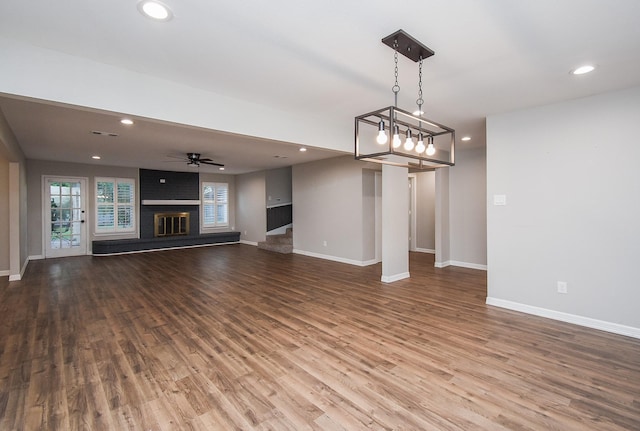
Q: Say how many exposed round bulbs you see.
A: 5